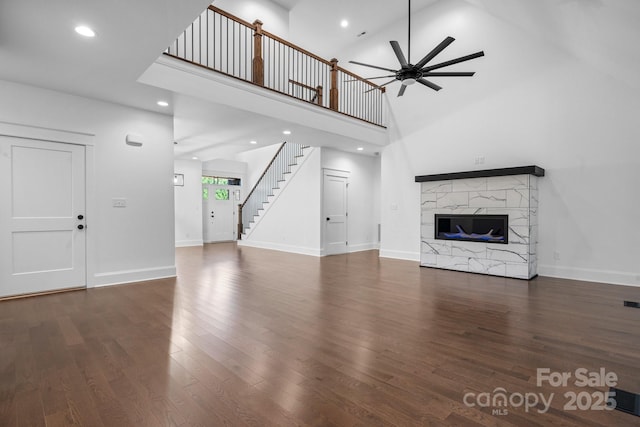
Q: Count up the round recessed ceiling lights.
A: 7